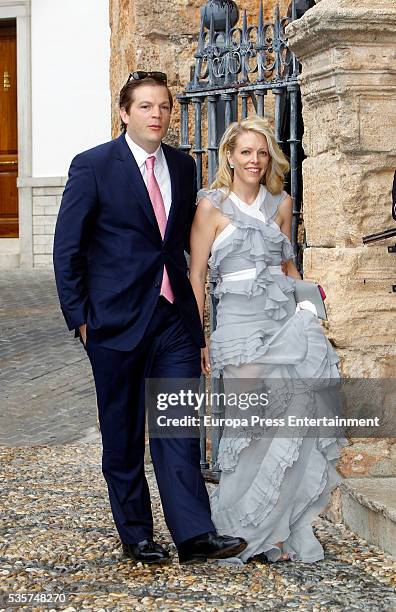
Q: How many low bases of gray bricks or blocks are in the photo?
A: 1